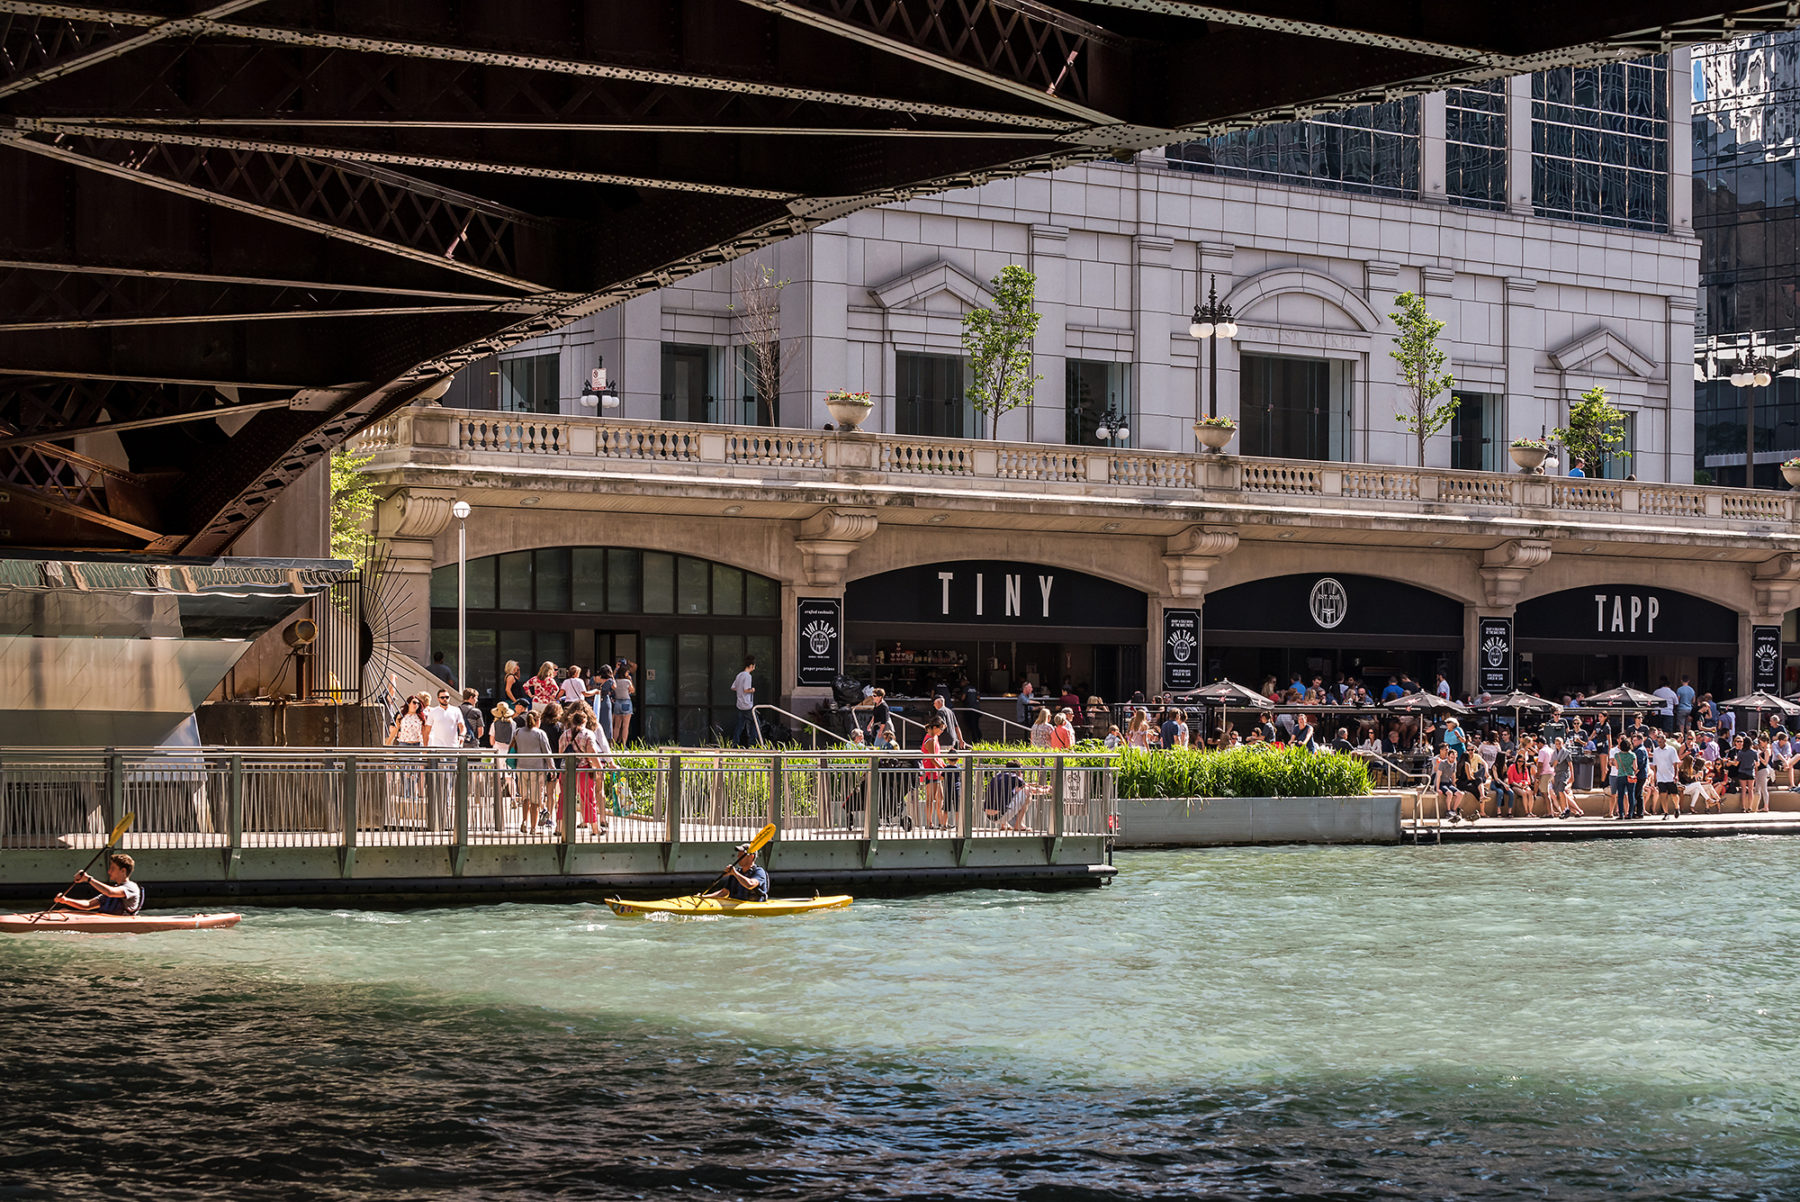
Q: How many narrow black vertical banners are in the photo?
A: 4